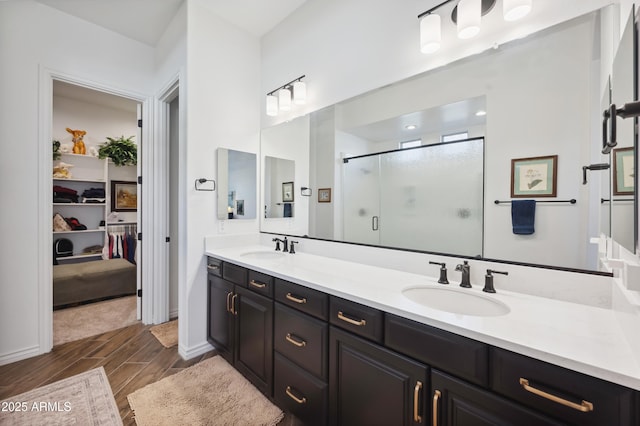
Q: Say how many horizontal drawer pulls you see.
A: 7